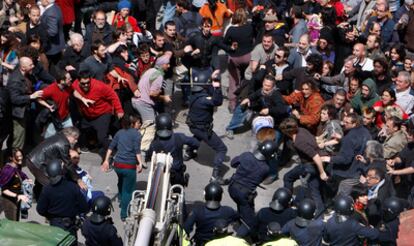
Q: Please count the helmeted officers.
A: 10